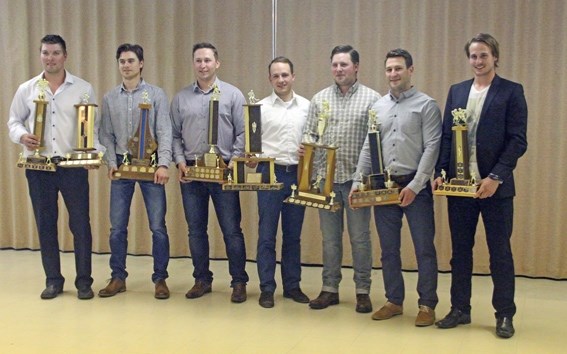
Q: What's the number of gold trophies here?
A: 8